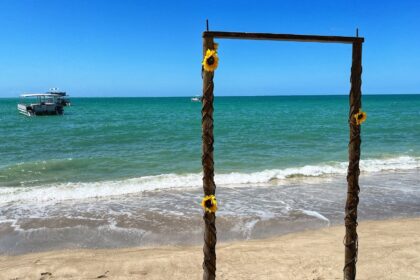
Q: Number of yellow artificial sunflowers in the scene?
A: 3